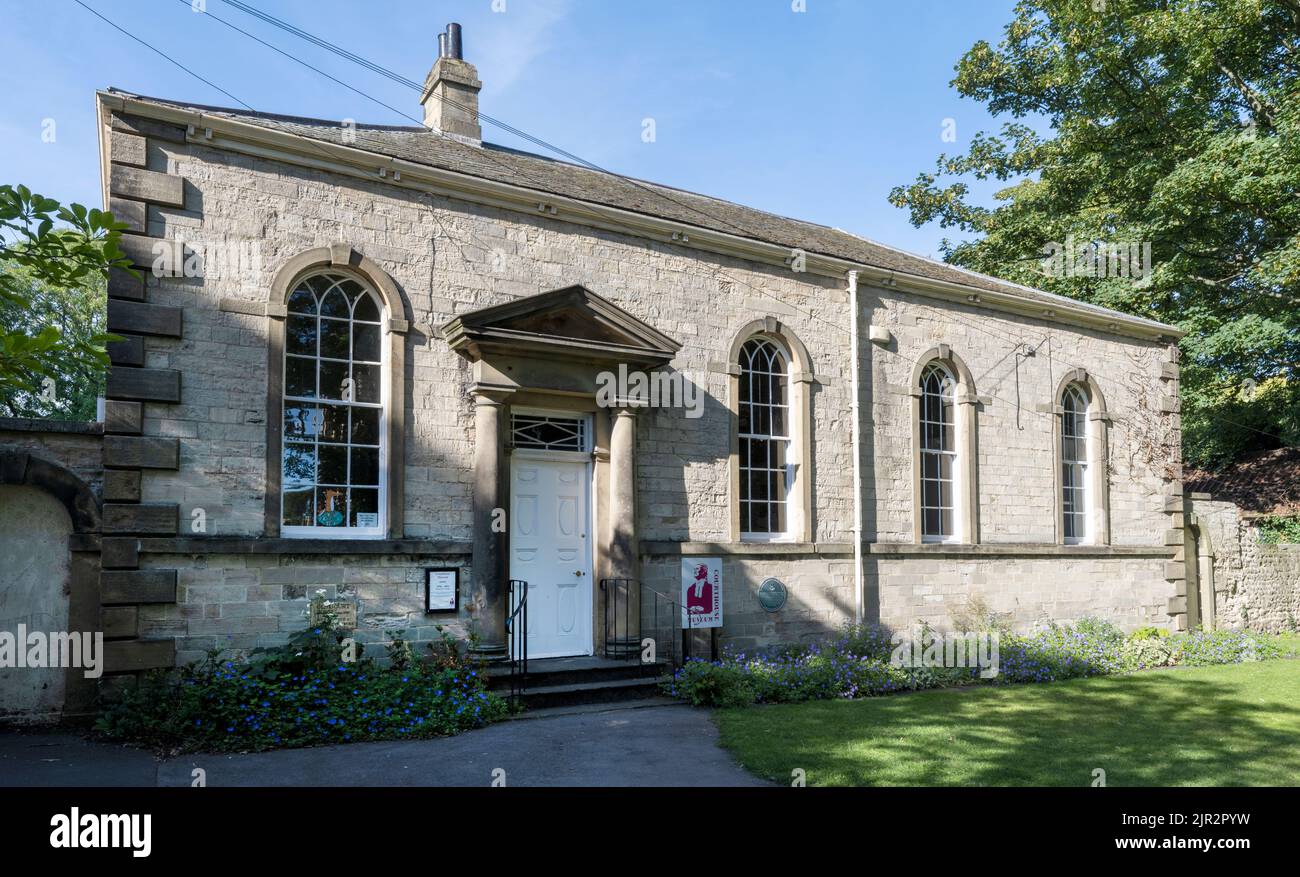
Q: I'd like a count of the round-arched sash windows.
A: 4